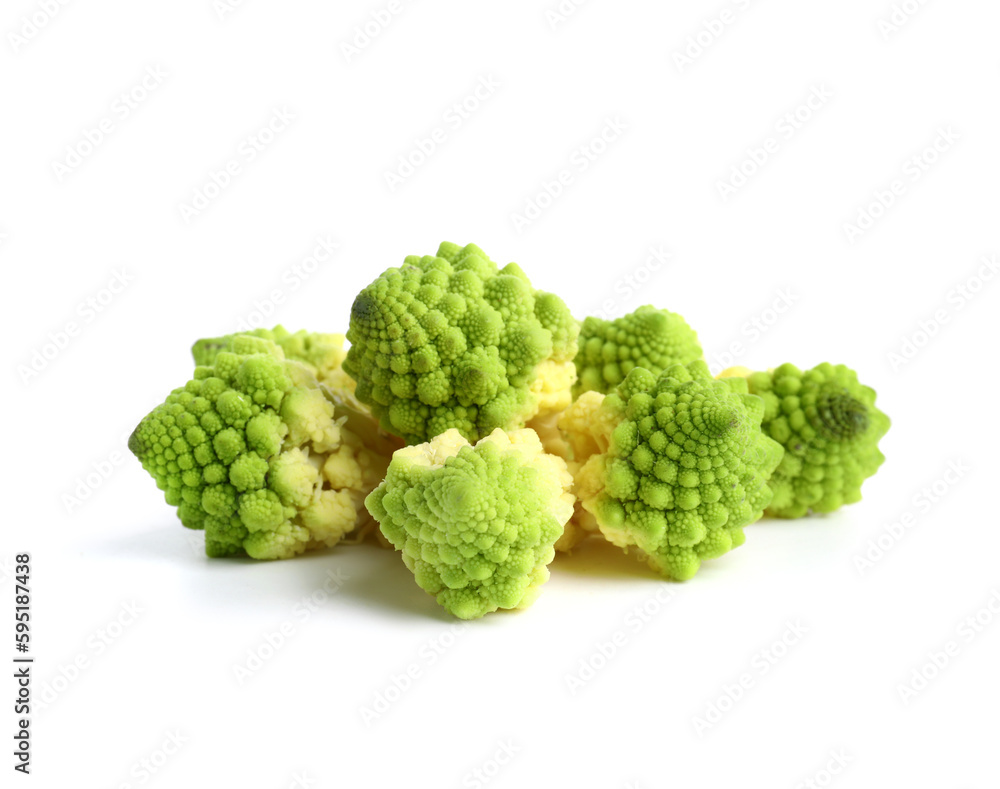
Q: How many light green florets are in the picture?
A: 7